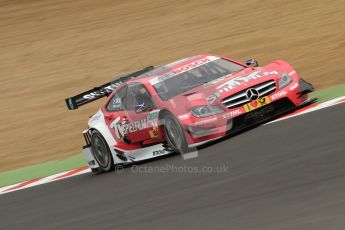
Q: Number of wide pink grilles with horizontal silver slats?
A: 0